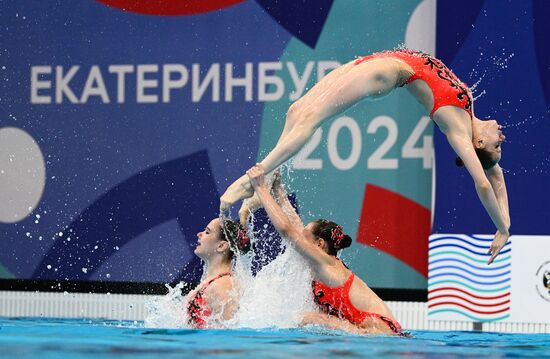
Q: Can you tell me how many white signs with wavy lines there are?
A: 1